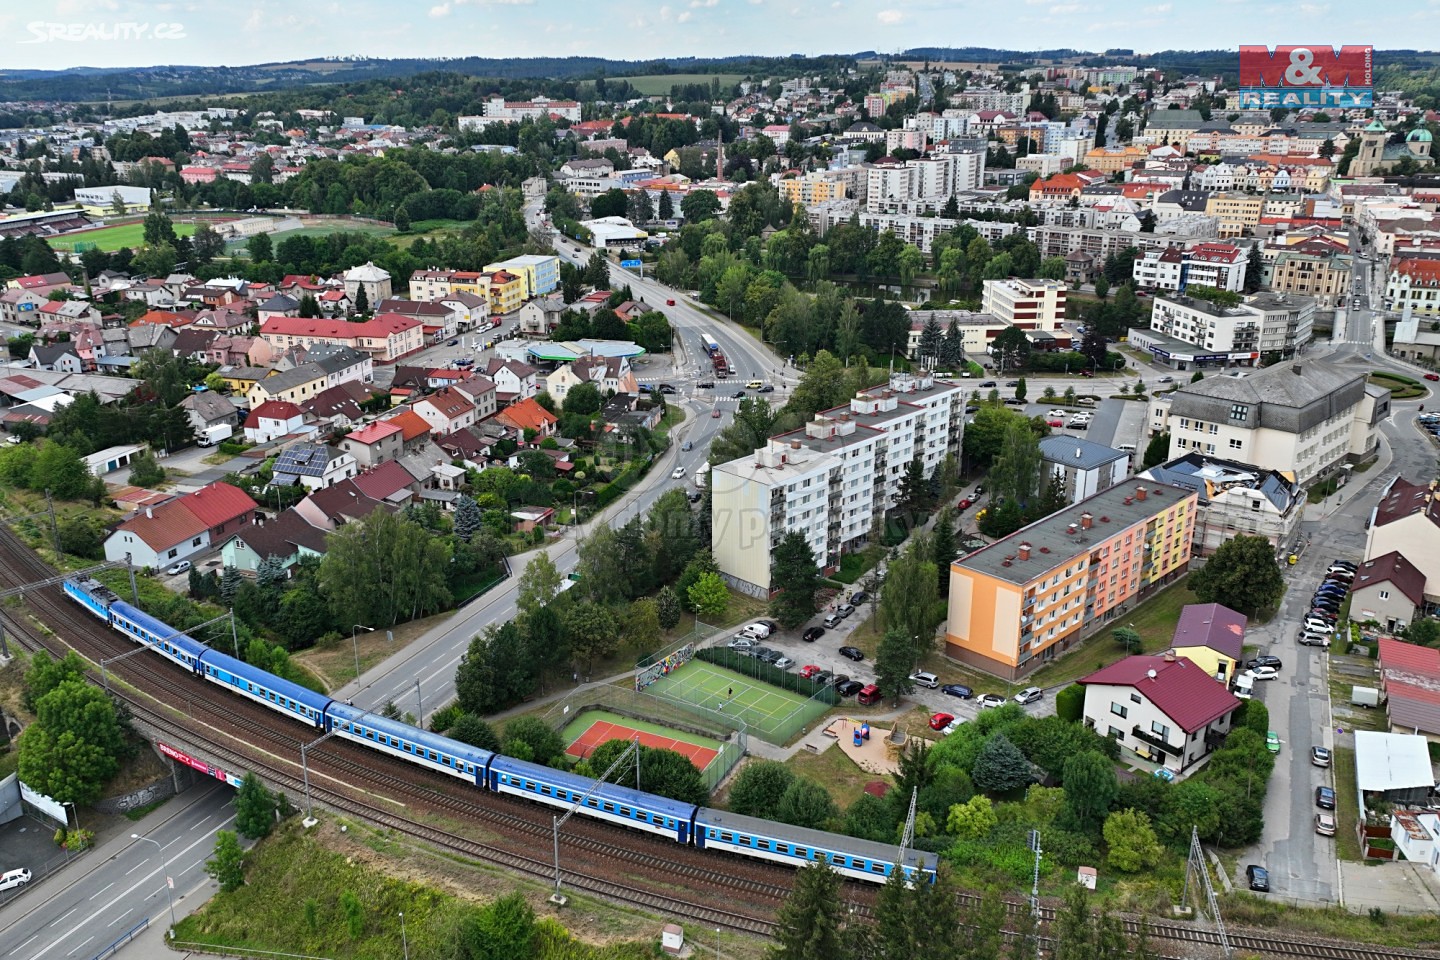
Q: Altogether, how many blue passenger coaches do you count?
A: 5